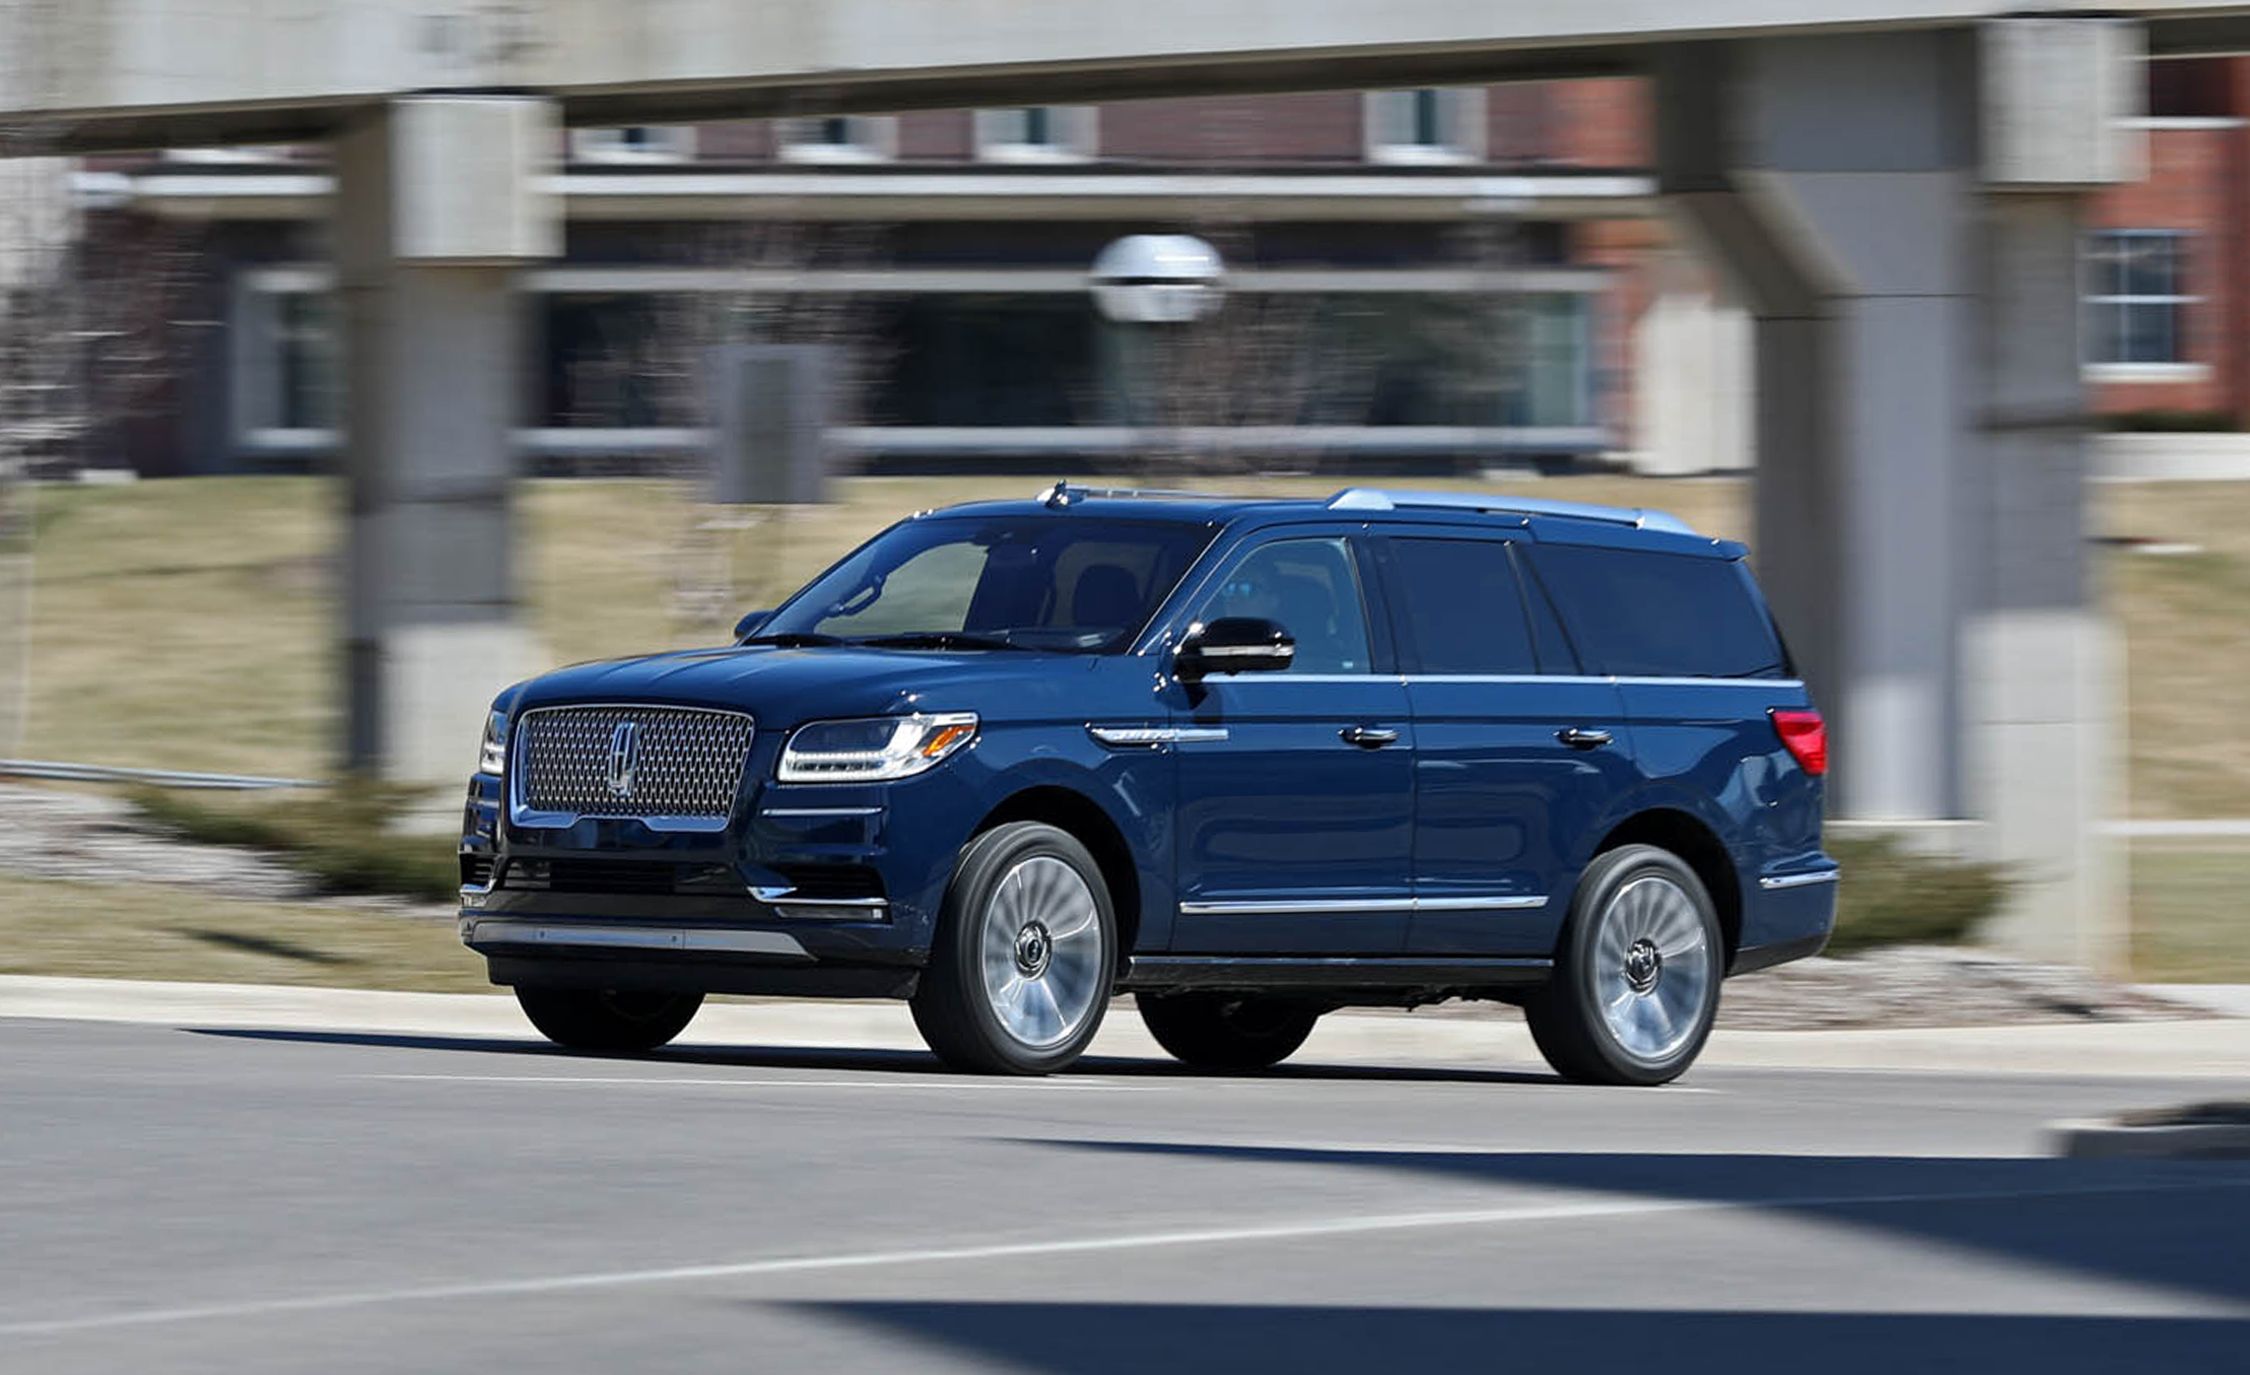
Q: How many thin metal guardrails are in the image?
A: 1